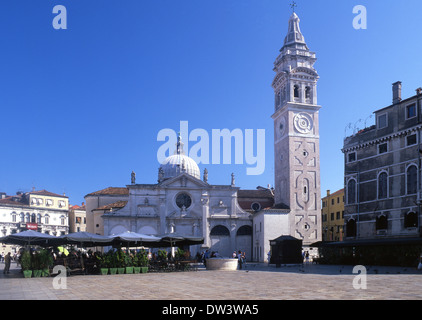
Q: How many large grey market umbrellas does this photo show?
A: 4